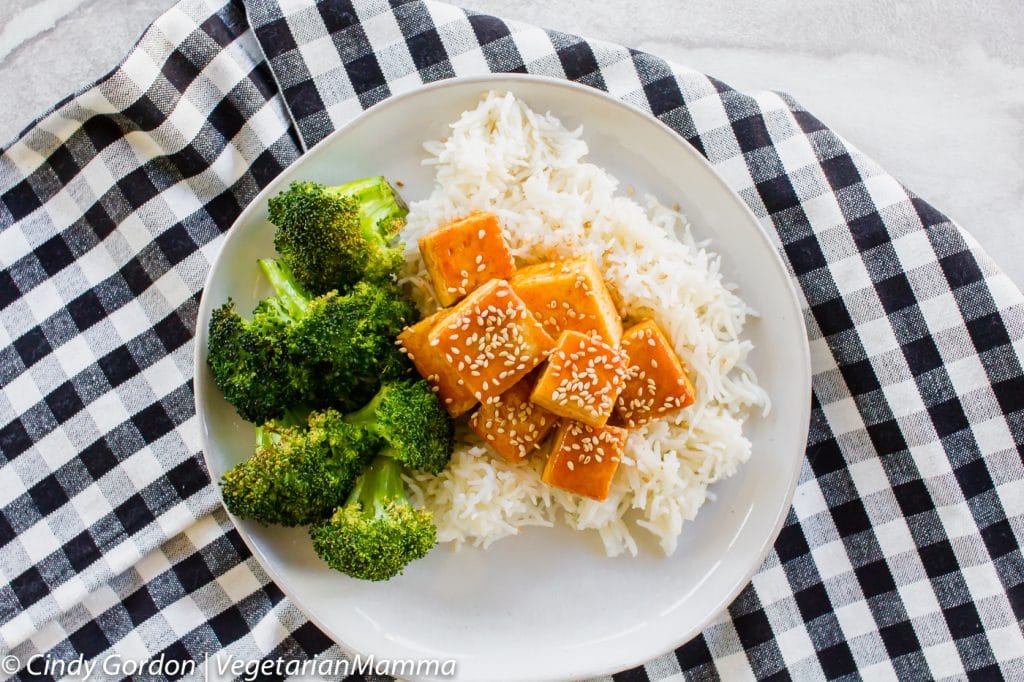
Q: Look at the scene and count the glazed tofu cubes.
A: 8